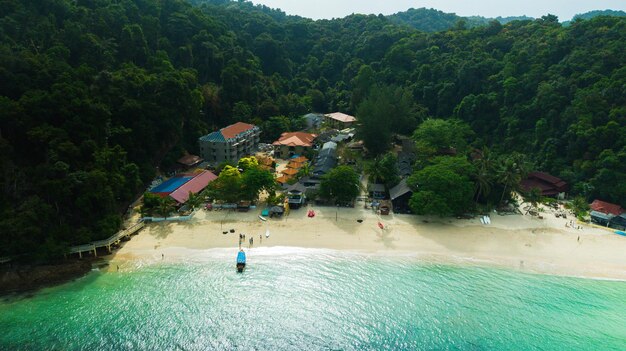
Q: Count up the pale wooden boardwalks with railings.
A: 1